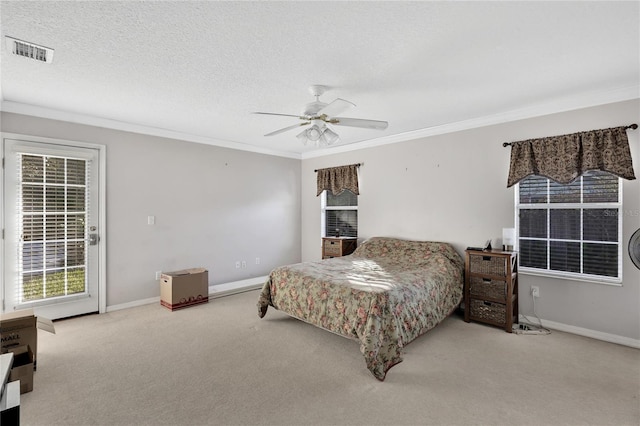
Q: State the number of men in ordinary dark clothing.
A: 0